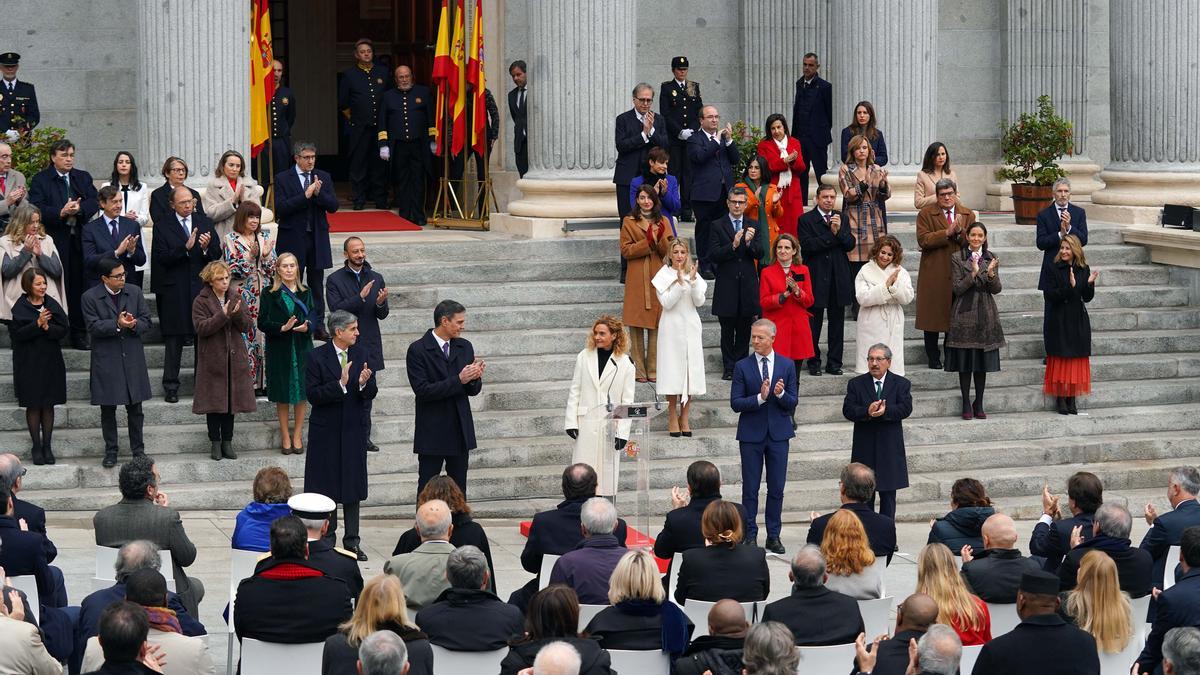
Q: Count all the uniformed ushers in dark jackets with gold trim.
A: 3